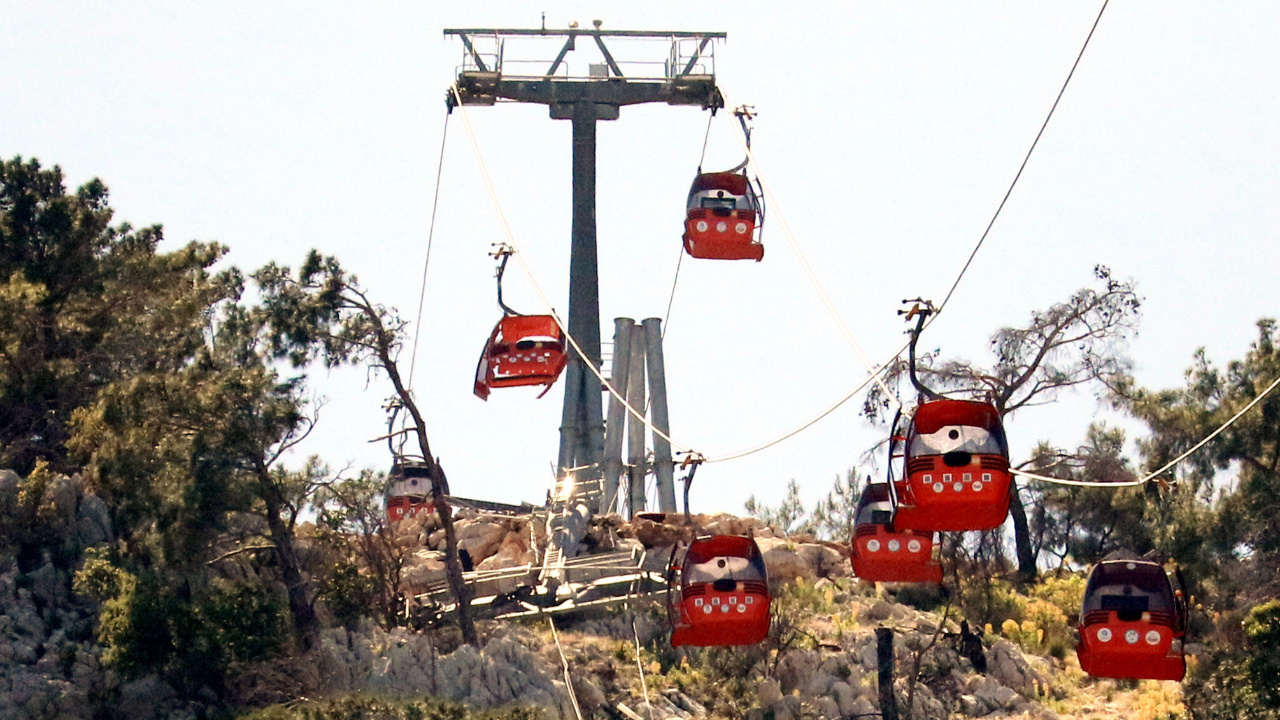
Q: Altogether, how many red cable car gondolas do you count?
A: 7